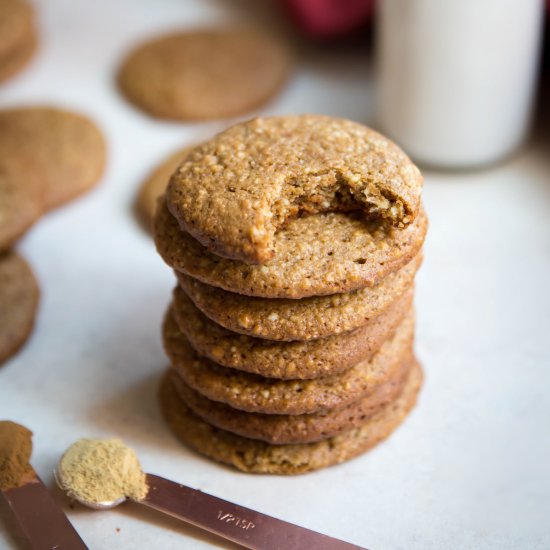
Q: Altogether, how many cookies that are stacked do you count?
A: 7